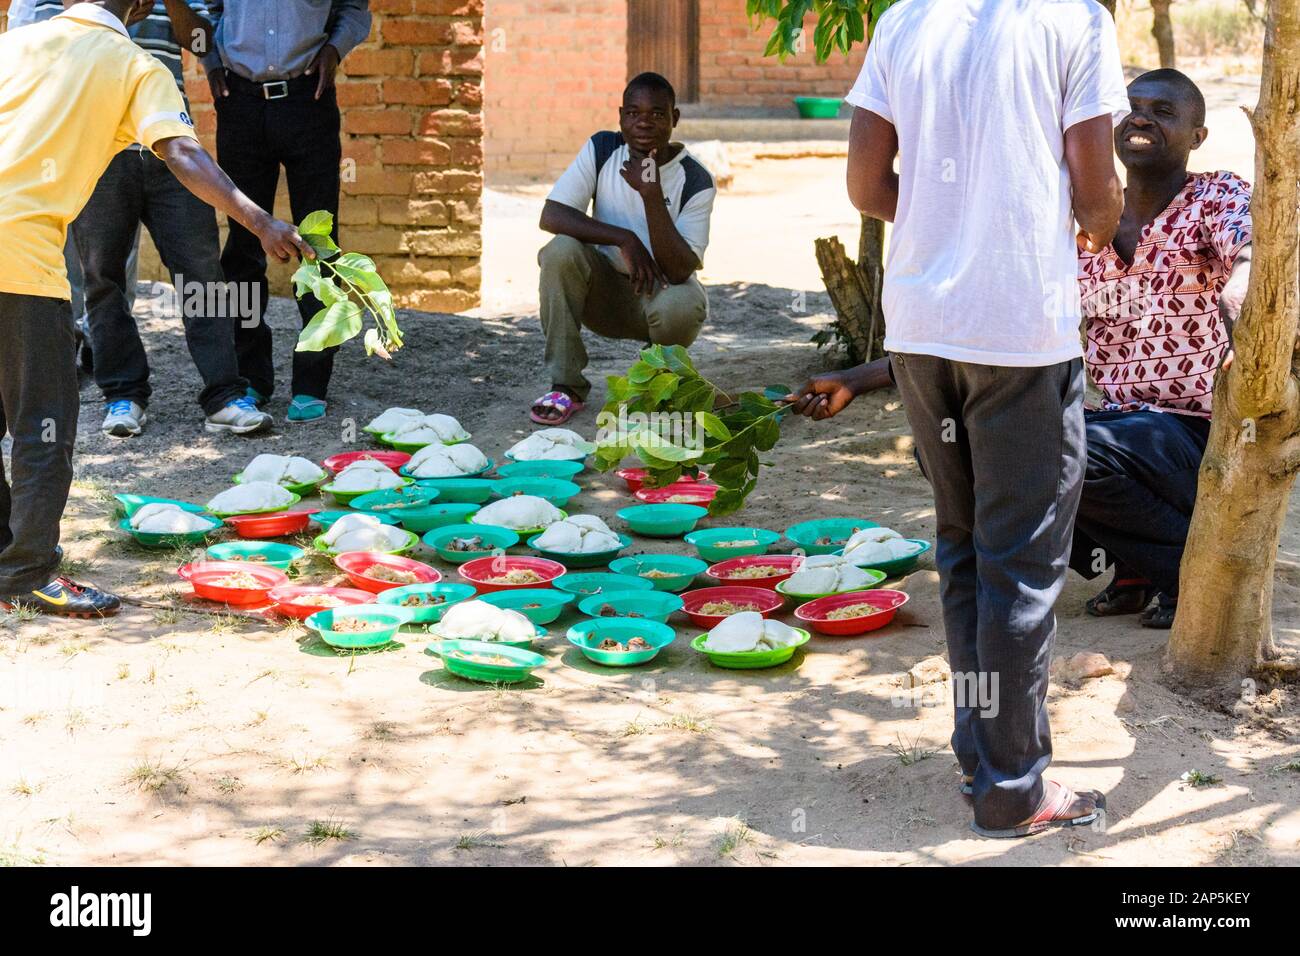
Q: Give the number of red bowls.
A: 11